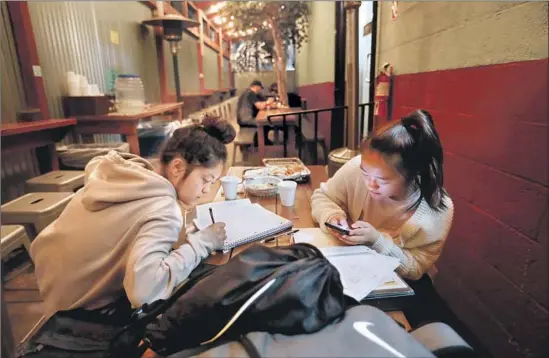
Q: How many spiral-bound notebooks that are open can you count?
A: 1